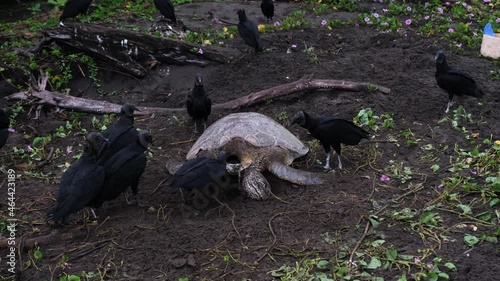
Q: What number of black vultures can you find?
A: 12